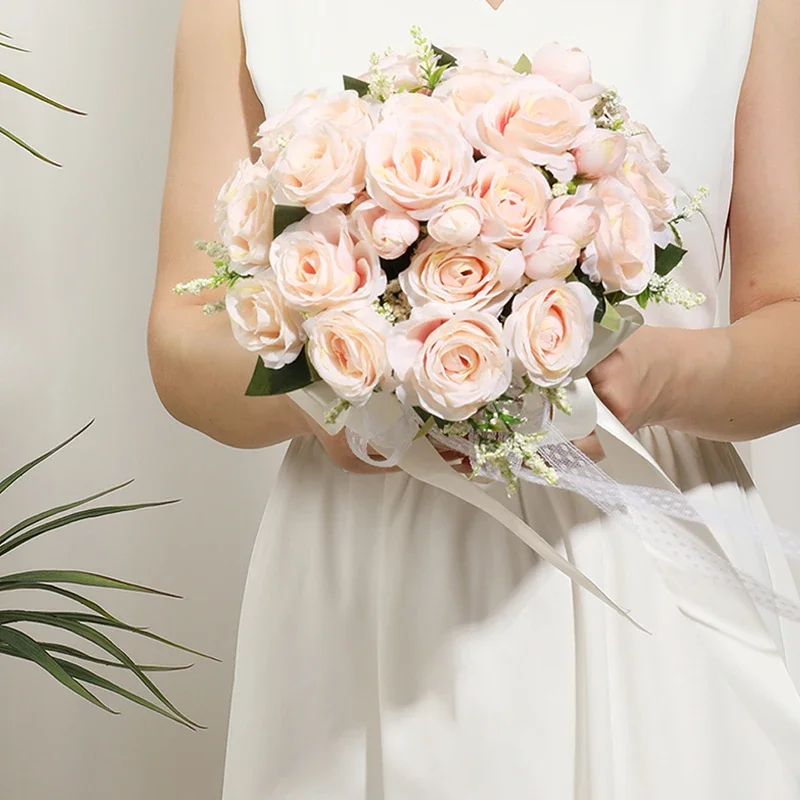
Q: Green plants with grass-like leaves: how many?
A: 2